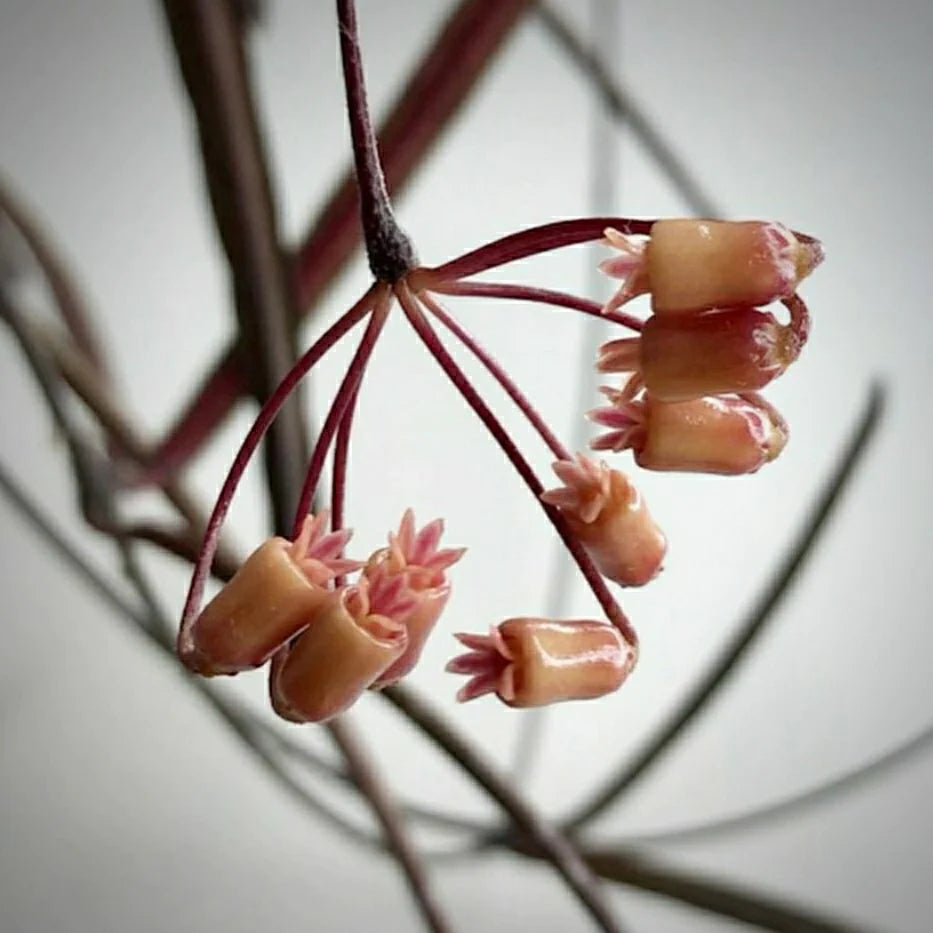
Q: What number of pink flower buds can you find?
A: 8